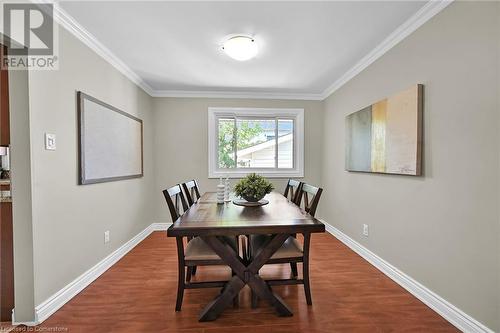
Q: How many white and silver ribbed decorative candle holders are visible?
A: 2